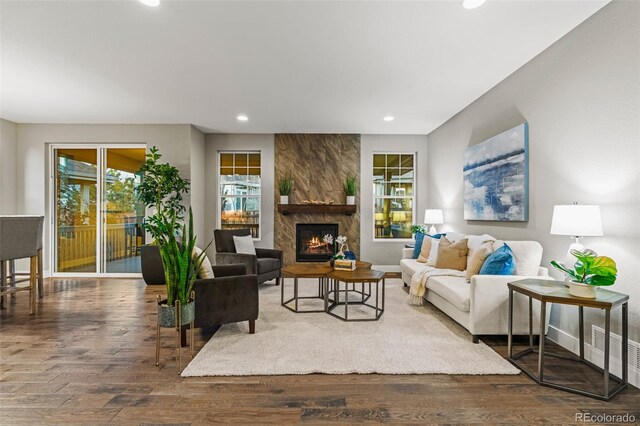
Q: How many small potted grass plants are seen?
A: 2